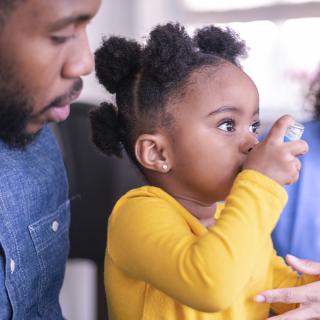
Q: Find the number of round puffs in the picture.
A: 4